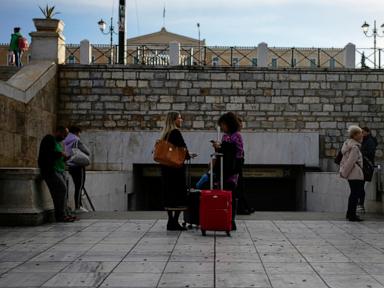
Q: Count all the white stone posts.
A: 4